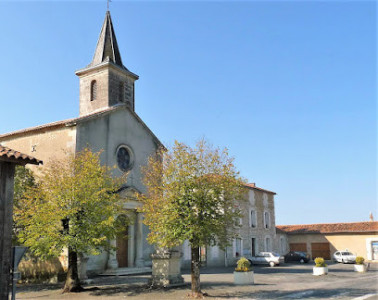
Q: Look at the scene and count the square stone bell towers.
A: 1